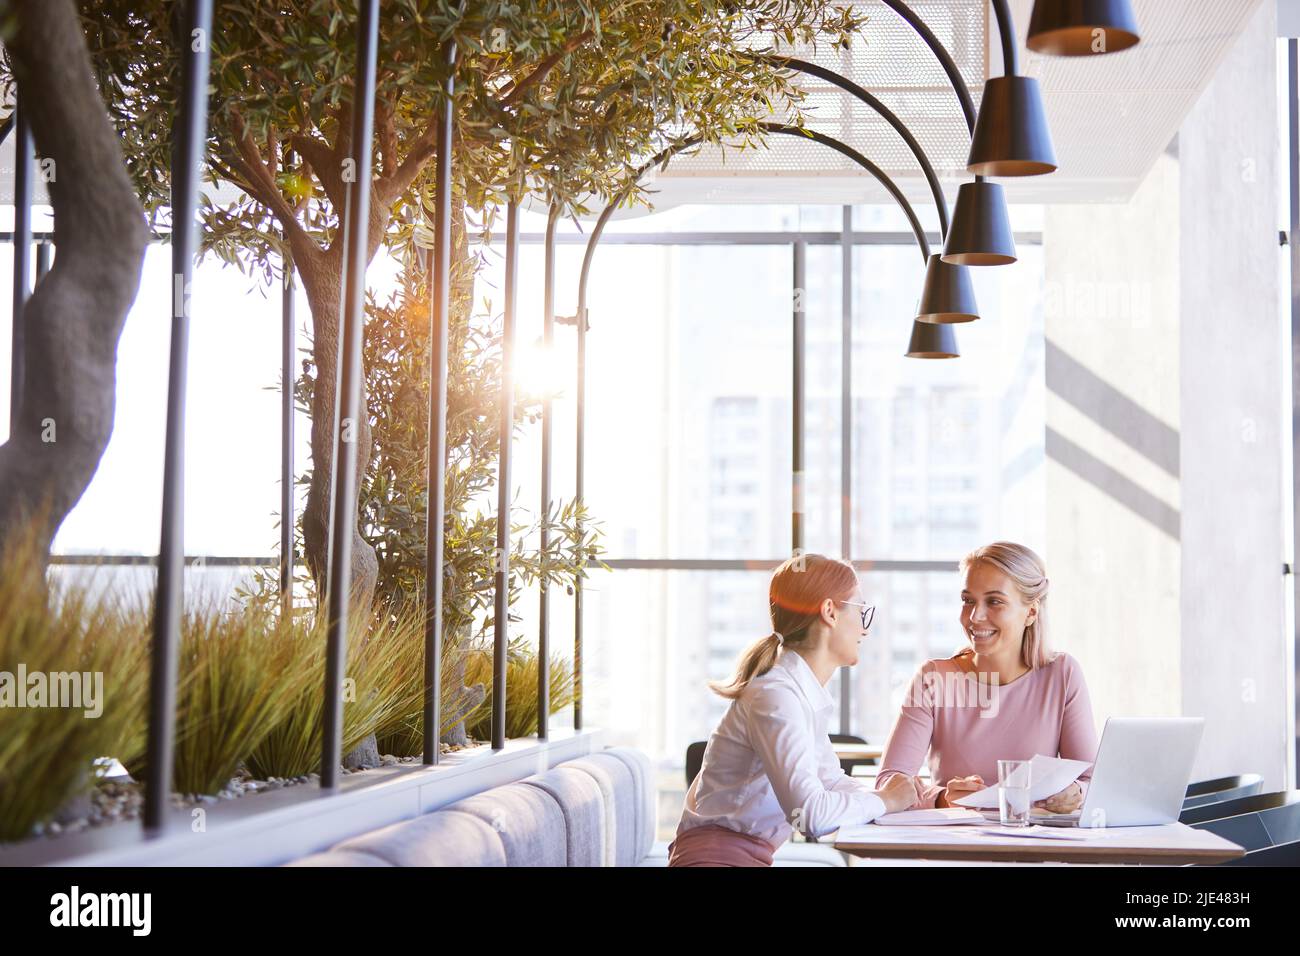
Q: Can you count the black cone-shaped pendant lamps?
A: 5